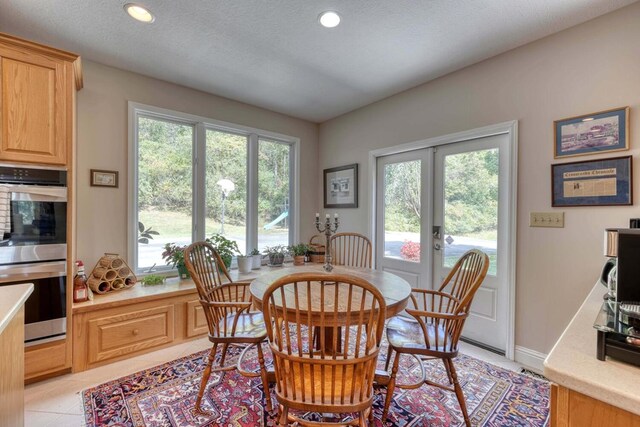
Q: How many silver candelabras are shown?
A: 1